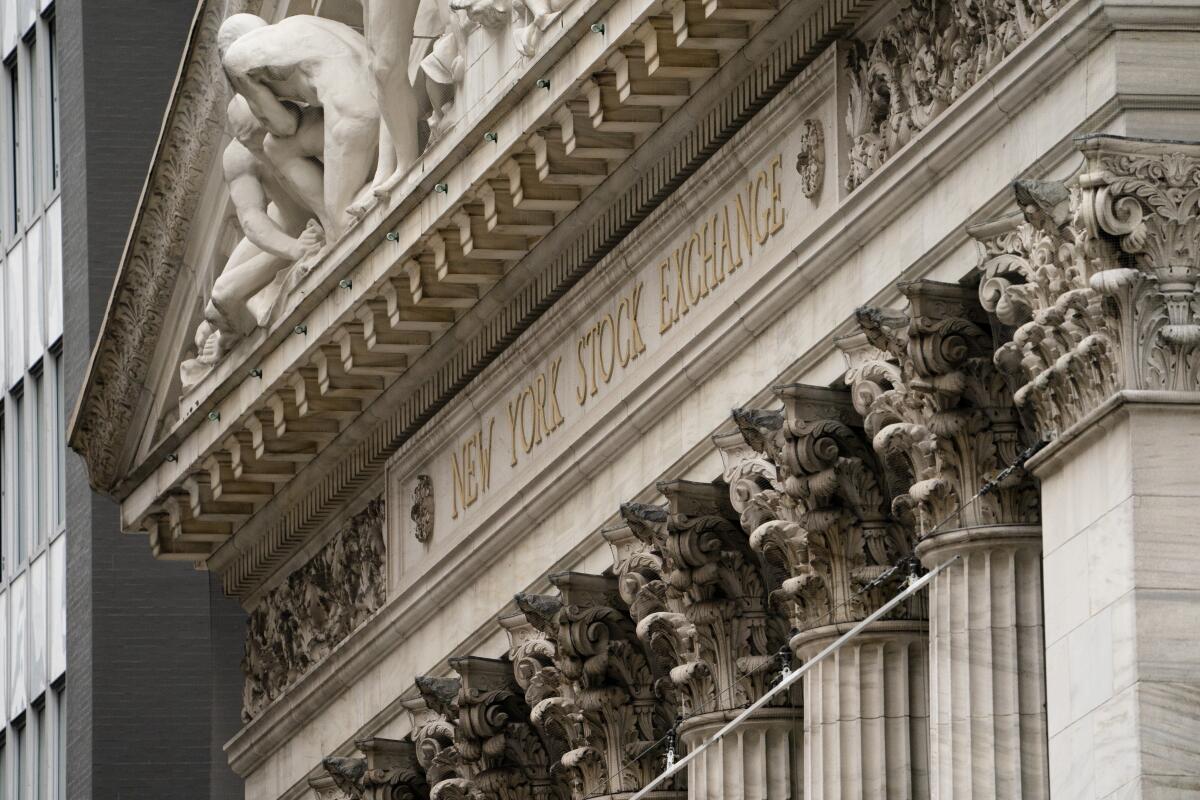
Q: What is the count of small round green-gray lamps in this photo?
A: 10